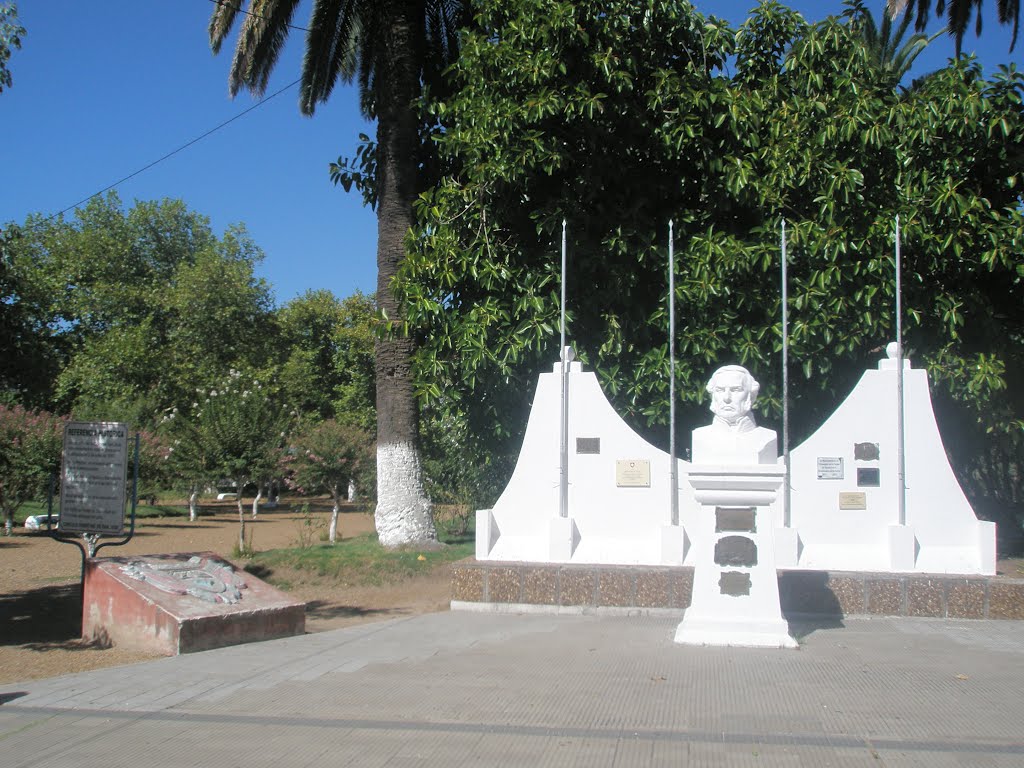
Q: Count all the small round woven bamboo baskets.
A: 0